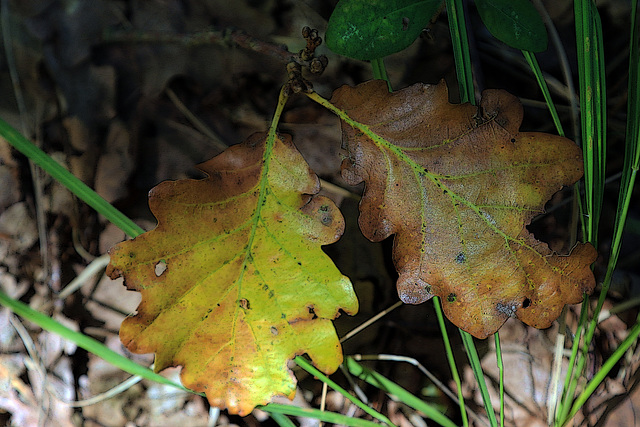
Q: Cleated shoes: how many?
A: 0